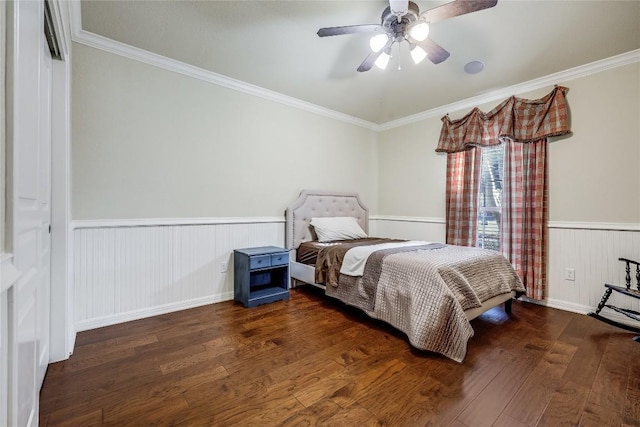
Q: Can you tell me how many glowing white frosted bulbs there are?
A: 4